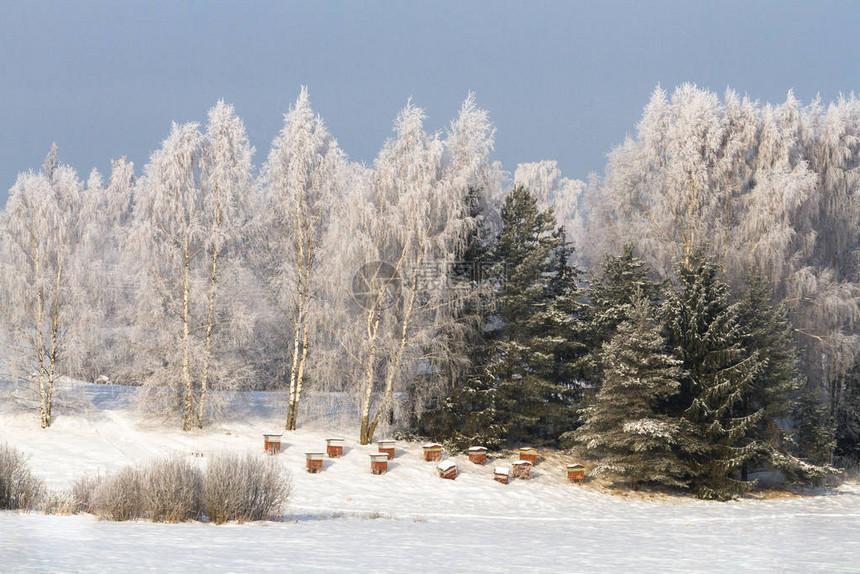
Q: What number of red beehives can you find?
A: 12